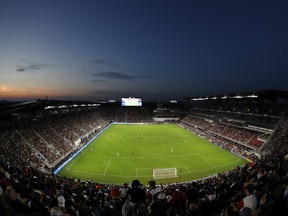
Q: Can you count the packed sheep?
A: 0